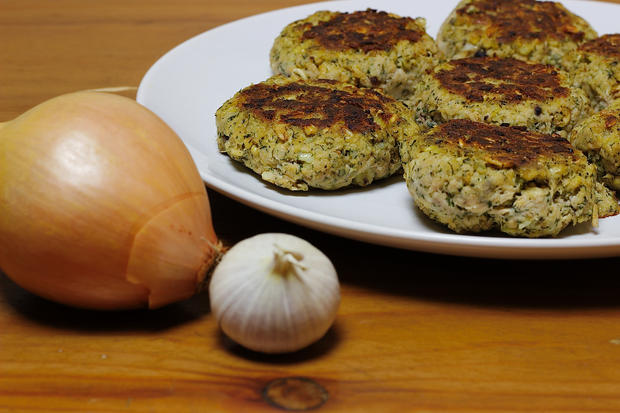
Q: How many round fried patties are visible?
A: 7